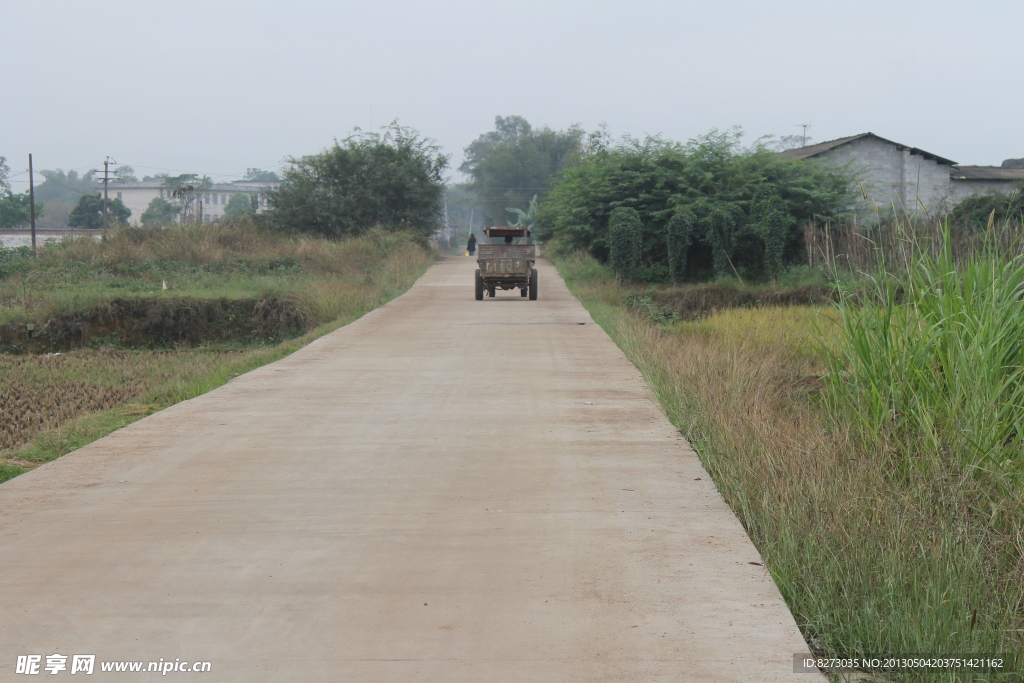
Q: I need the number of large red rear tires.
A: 0